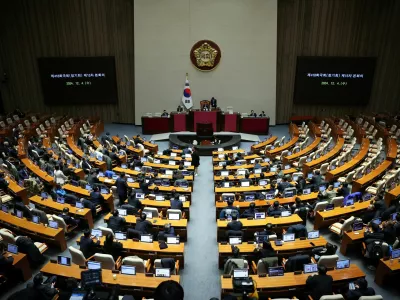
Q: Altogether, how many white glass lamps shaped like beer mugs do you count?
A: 0